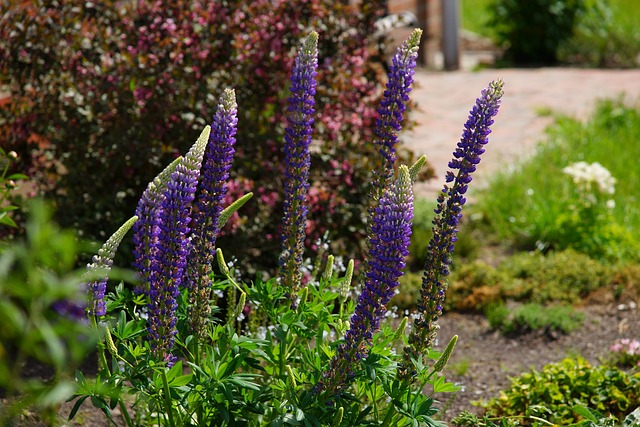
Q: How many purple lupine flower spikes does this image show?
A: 8